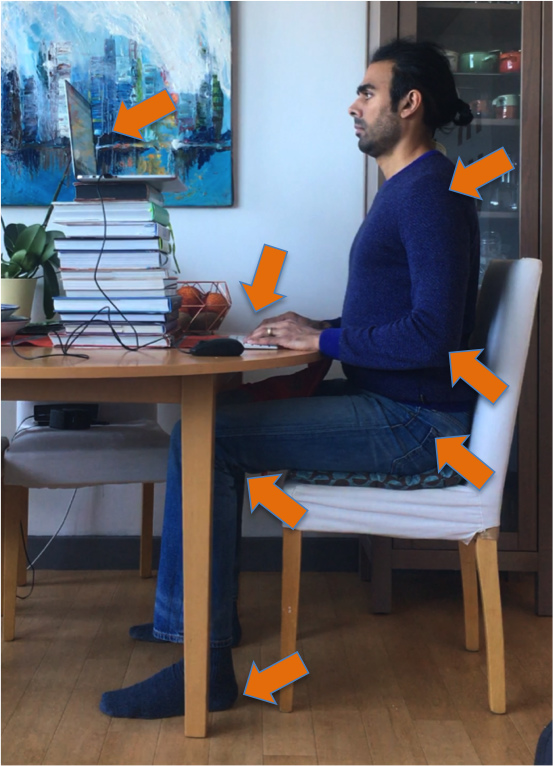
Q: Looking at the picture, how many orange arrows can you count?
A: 7